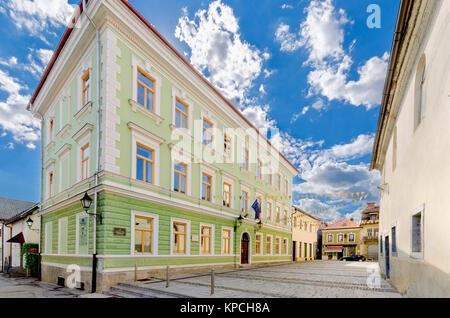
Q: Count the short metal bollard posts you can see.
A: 3